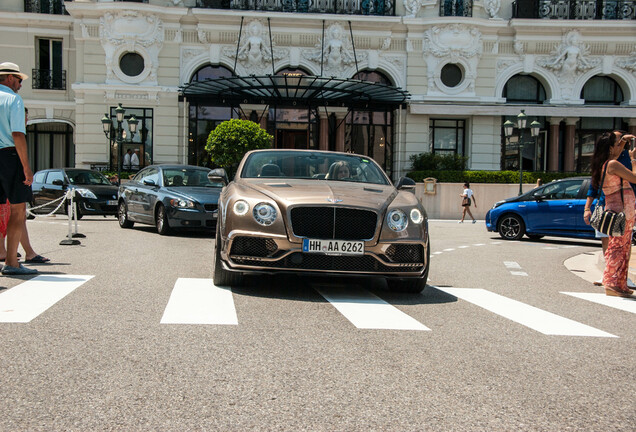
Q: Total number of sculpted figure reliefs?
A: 3